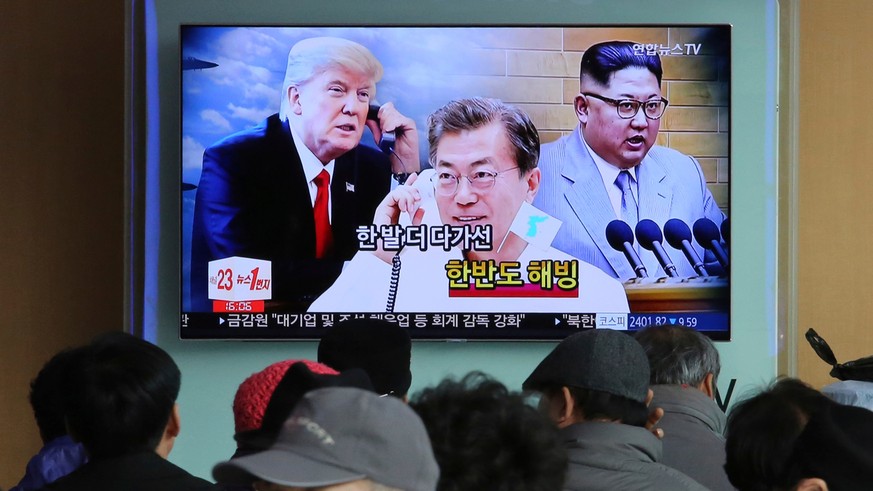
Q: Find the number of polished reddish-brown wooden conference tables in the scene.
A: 0